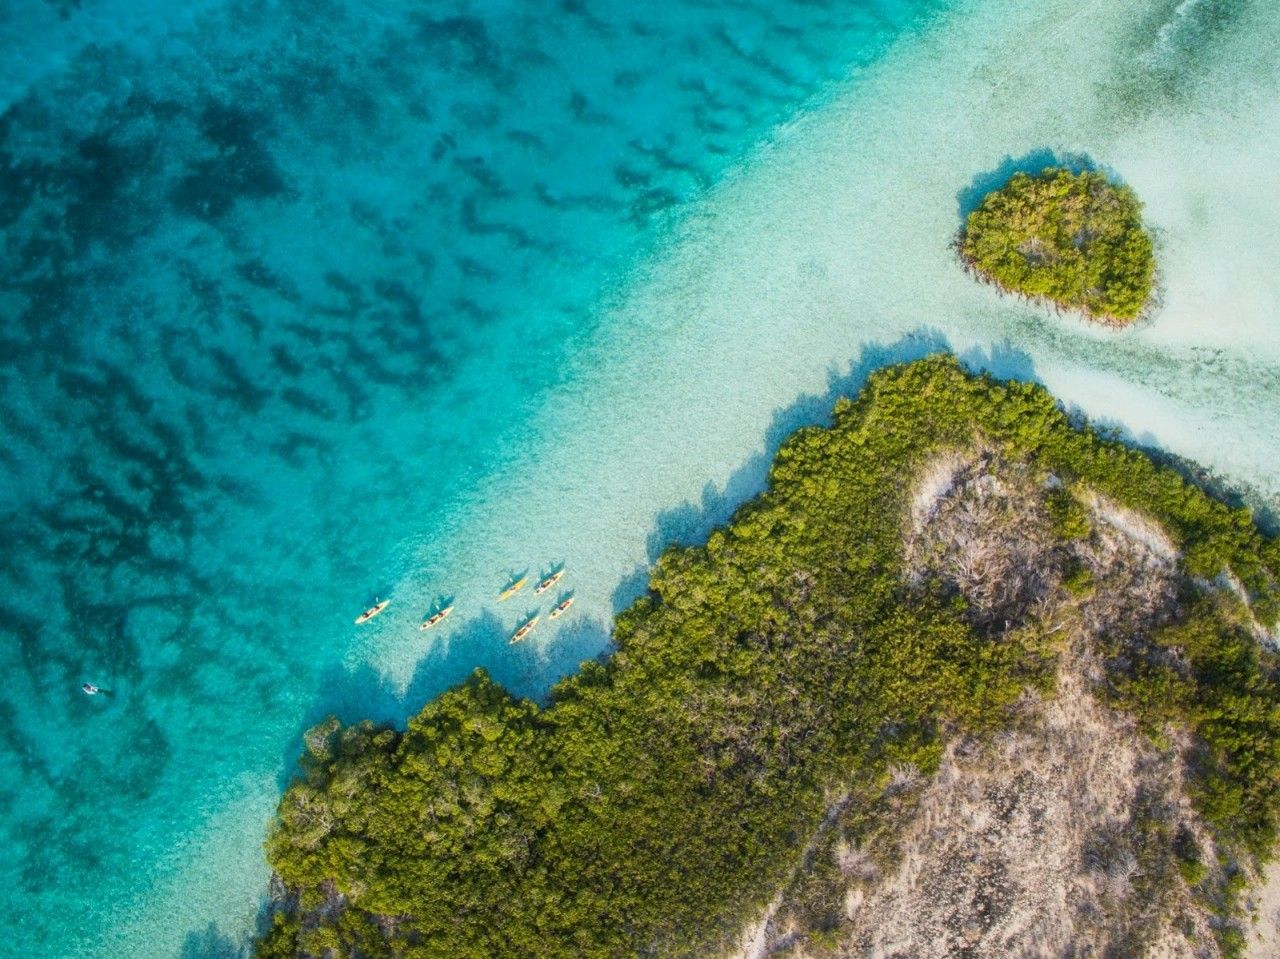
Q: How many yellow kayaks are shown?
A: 6